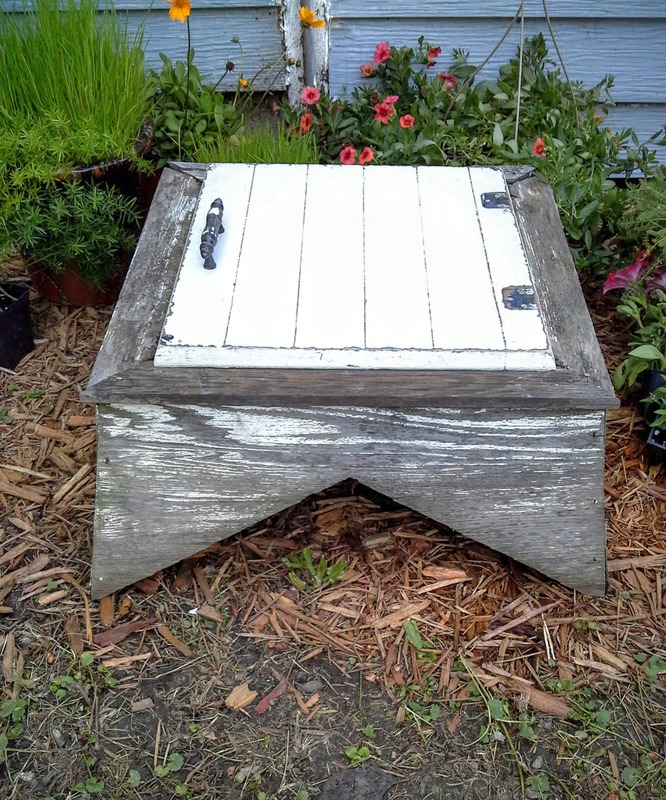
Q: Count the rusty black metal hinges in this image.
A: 2